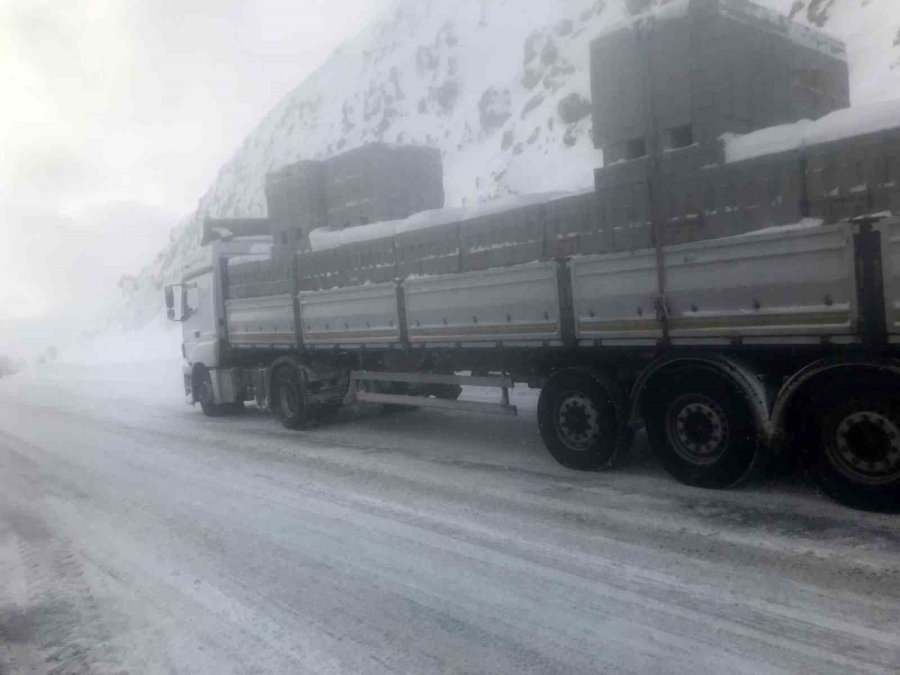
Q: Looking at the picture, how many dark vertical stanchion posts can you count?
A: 4